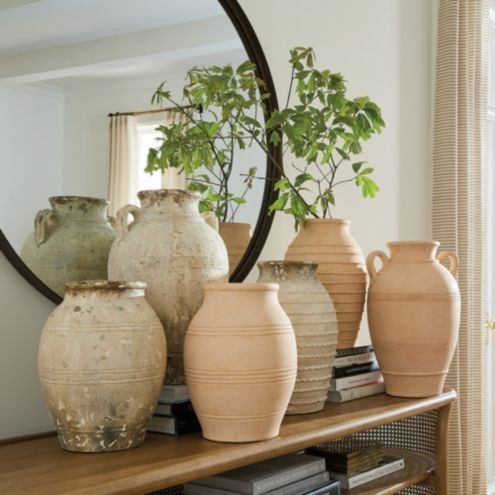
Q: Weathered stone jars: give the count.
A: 3